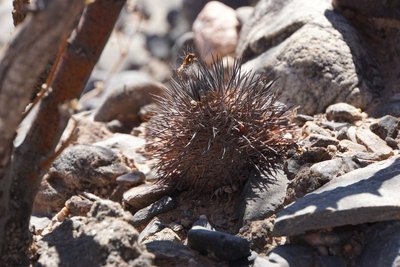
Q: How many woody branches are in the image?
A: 2